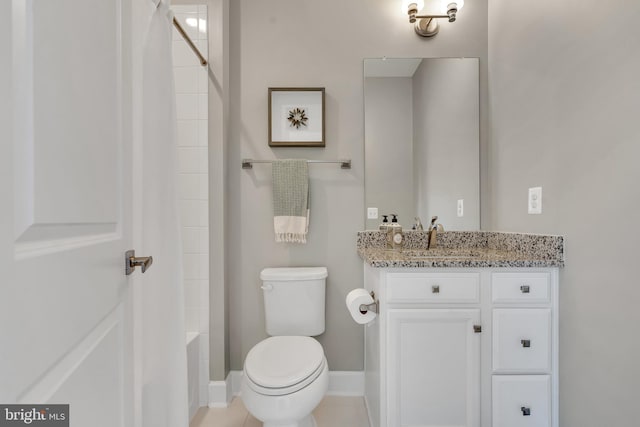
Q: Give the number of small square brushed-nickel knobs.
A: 5